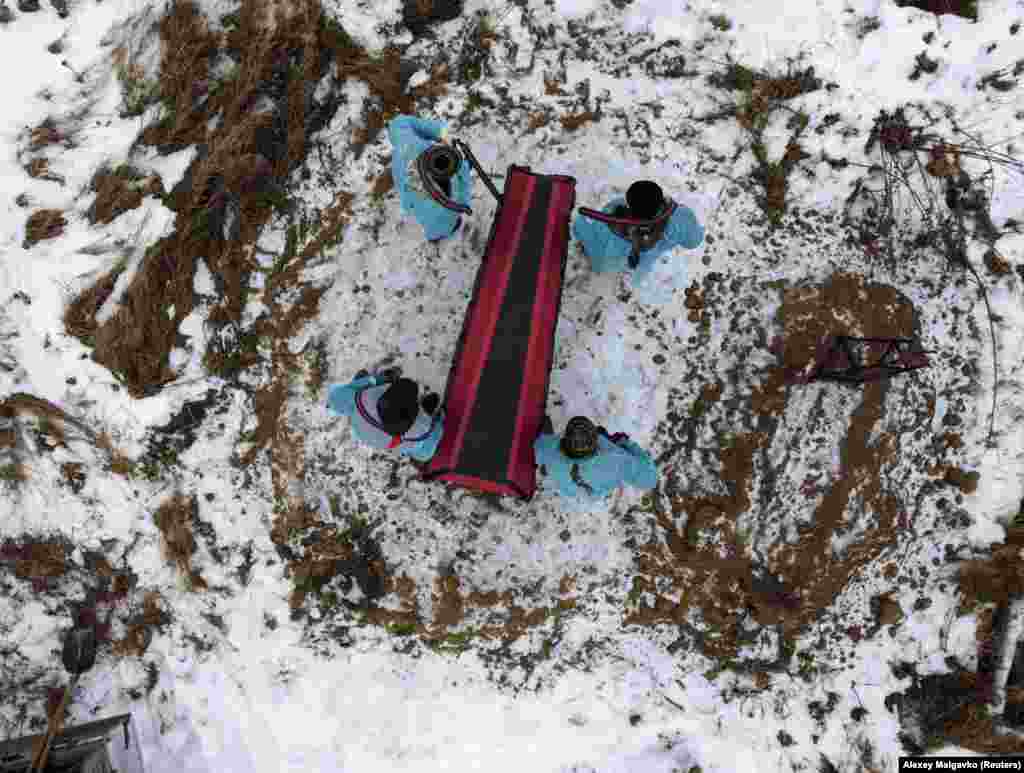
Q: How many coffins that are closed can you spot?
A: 1